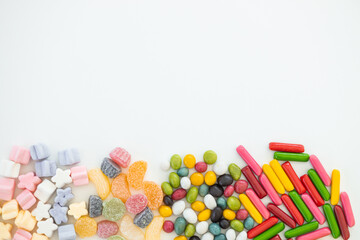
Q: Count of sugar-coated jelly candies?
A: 15